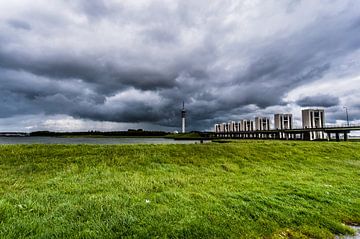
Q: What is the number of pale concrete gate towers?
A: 7